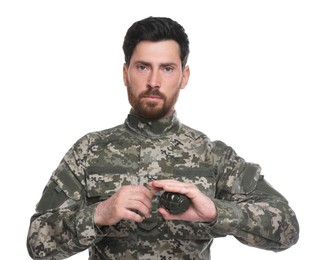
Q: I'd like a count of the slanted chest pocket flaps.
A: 2